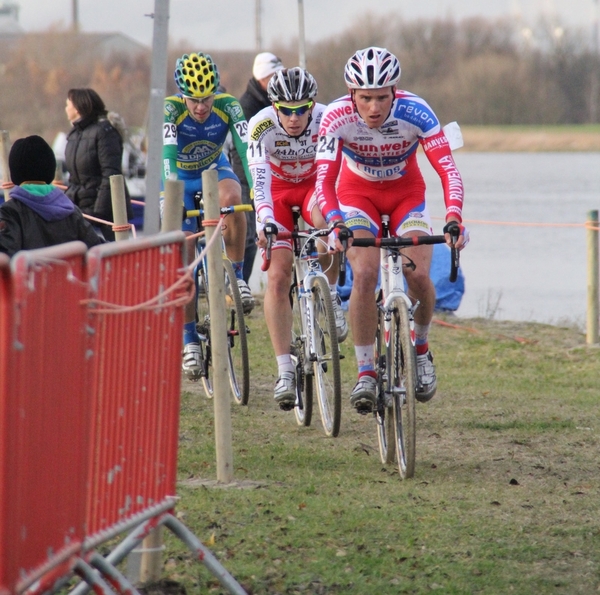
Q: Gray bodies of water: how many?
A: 1